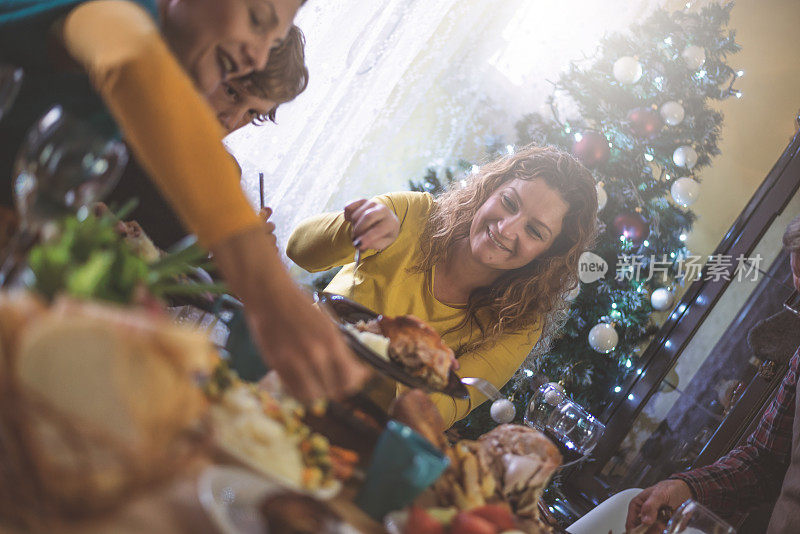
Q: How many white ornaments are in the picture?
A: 11